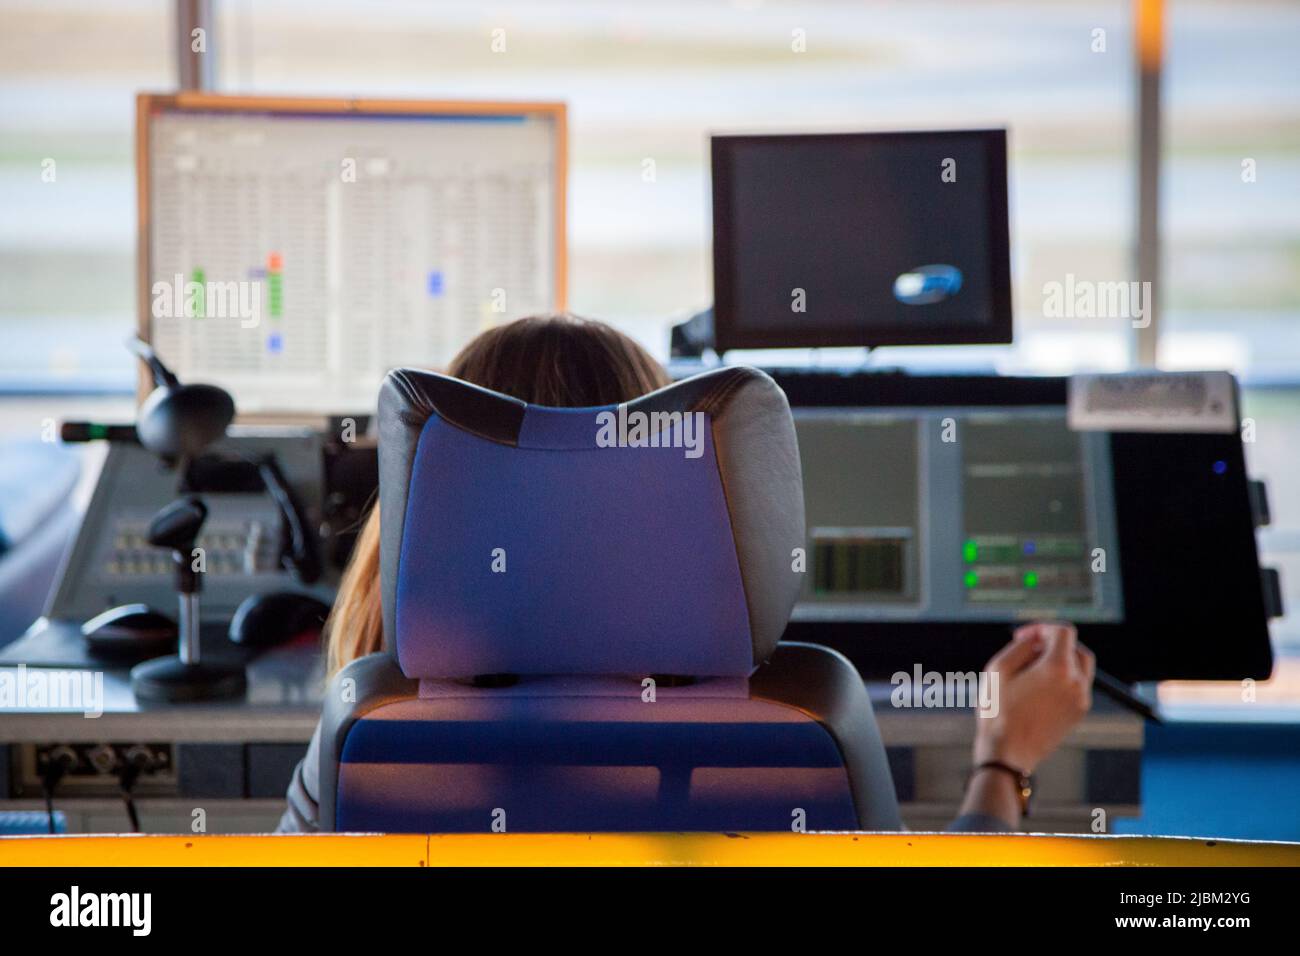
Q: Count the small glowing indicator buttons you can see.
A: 5